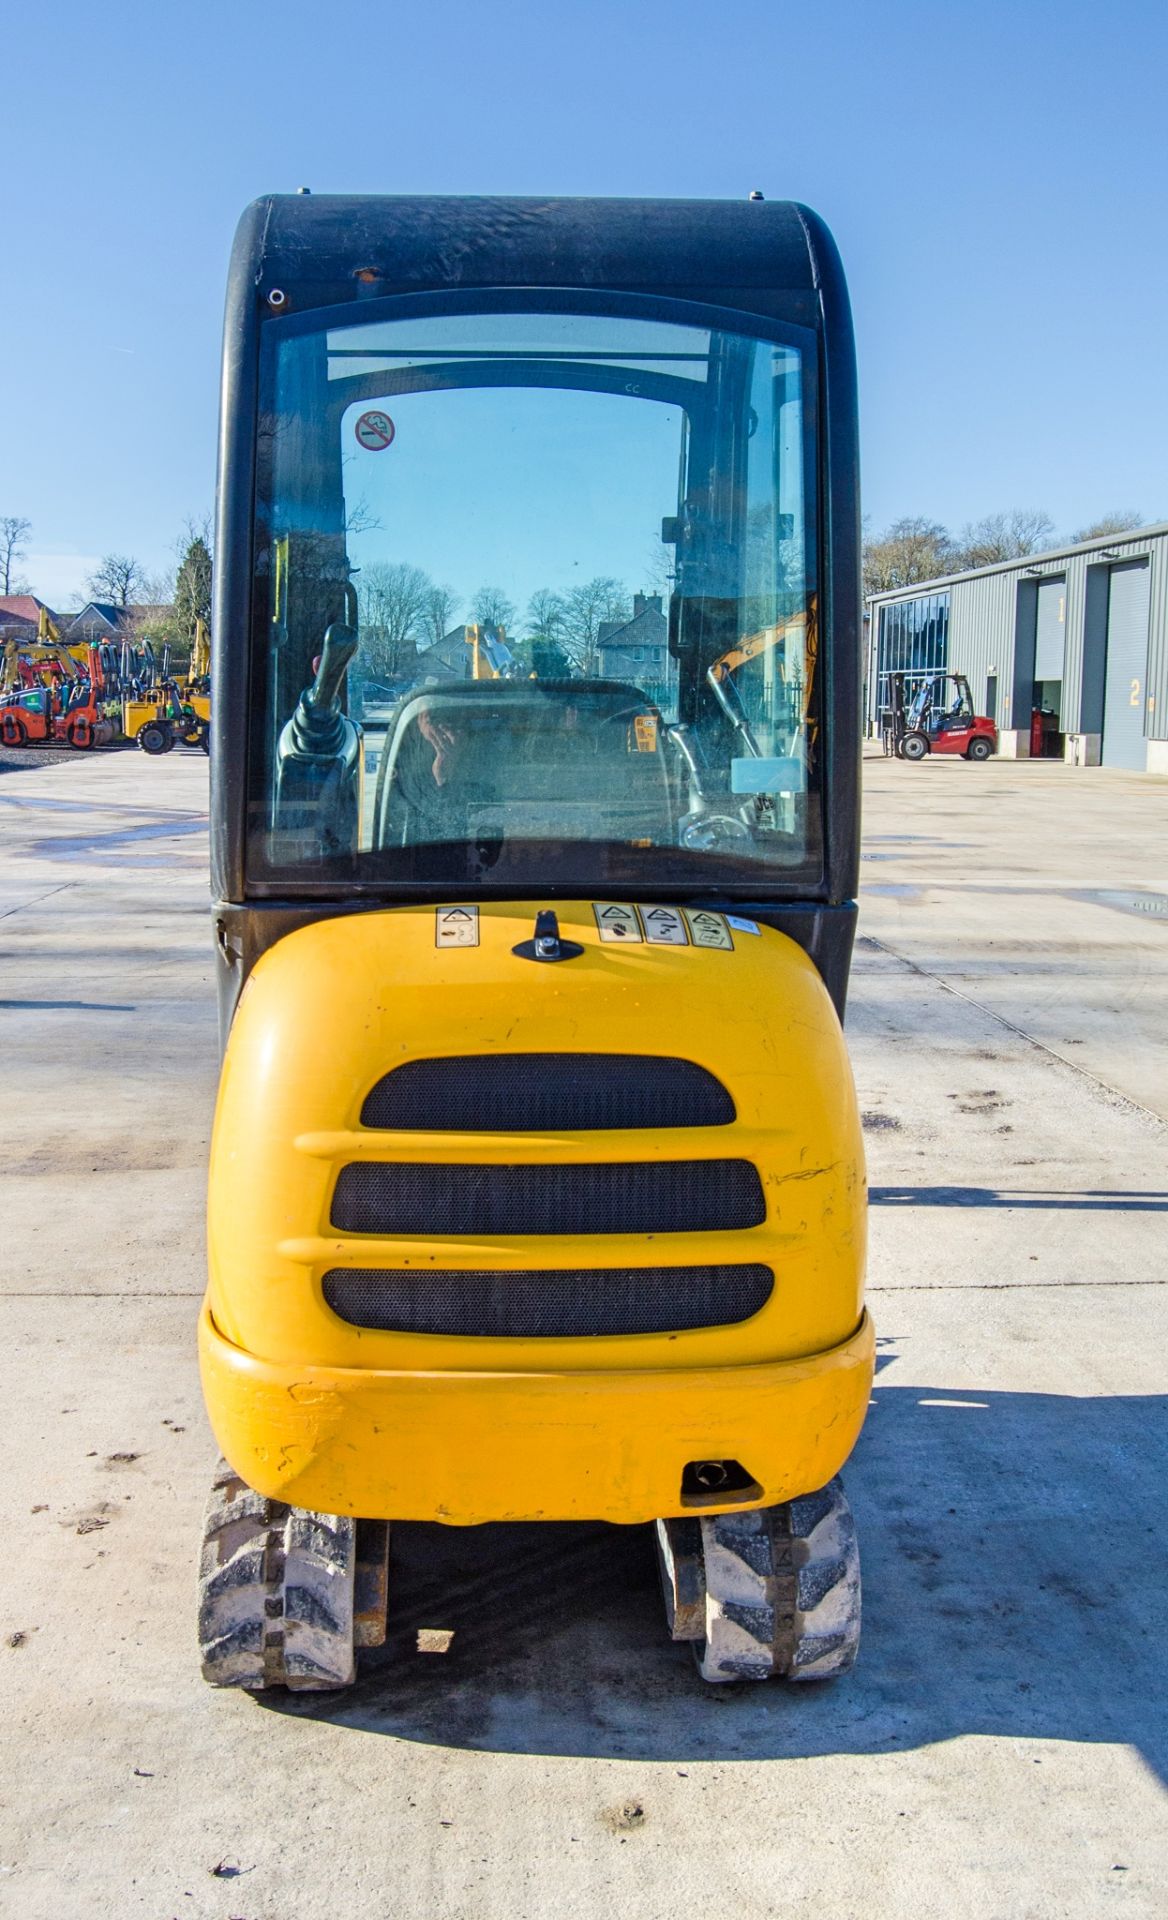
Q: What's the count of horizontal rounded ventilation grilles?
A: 3